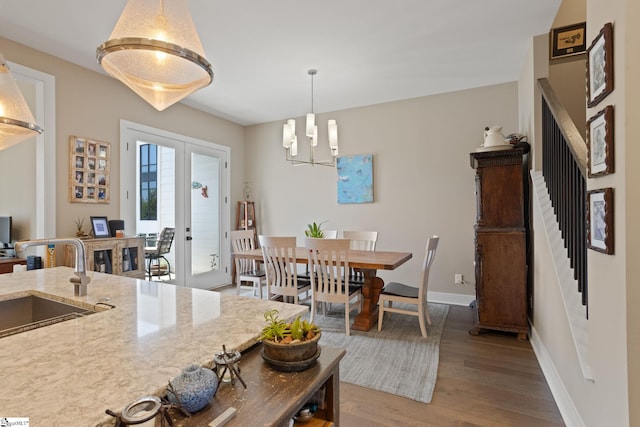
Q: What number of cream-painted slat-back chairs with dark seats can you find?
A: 6